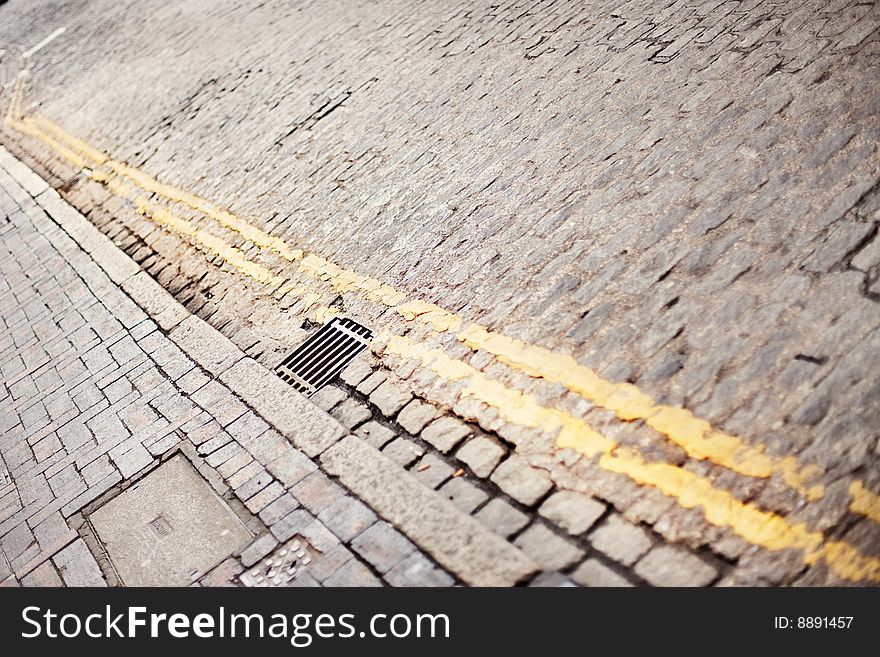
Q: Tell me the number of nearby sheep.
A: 0